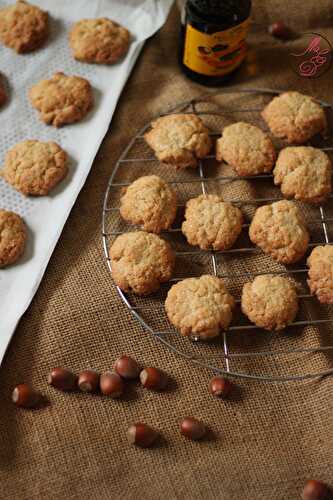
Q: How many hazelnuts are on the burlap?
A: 11